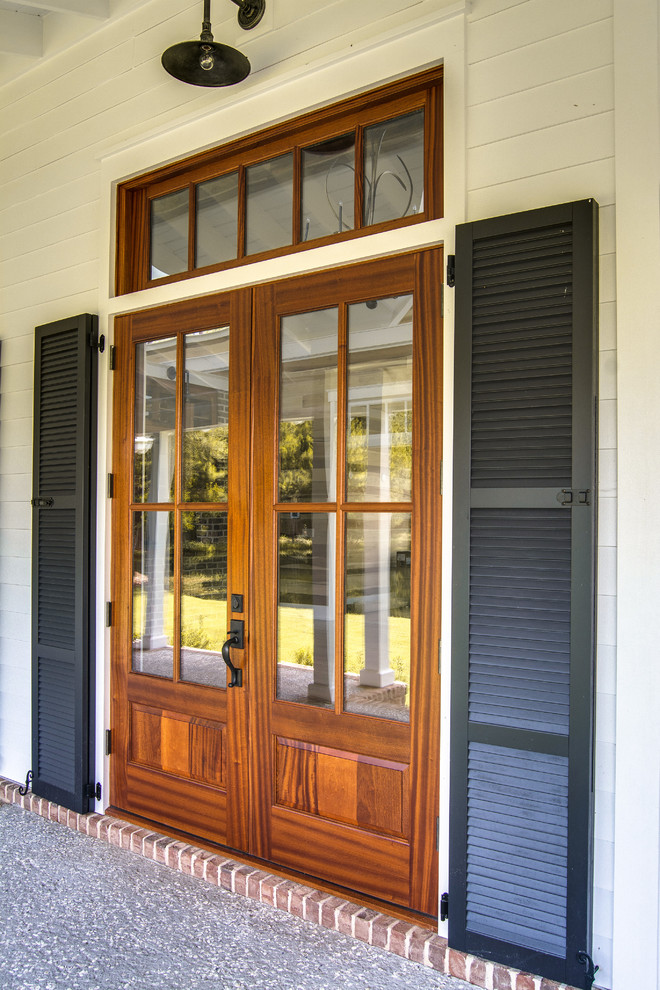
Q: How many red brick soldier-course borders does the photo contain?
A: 1